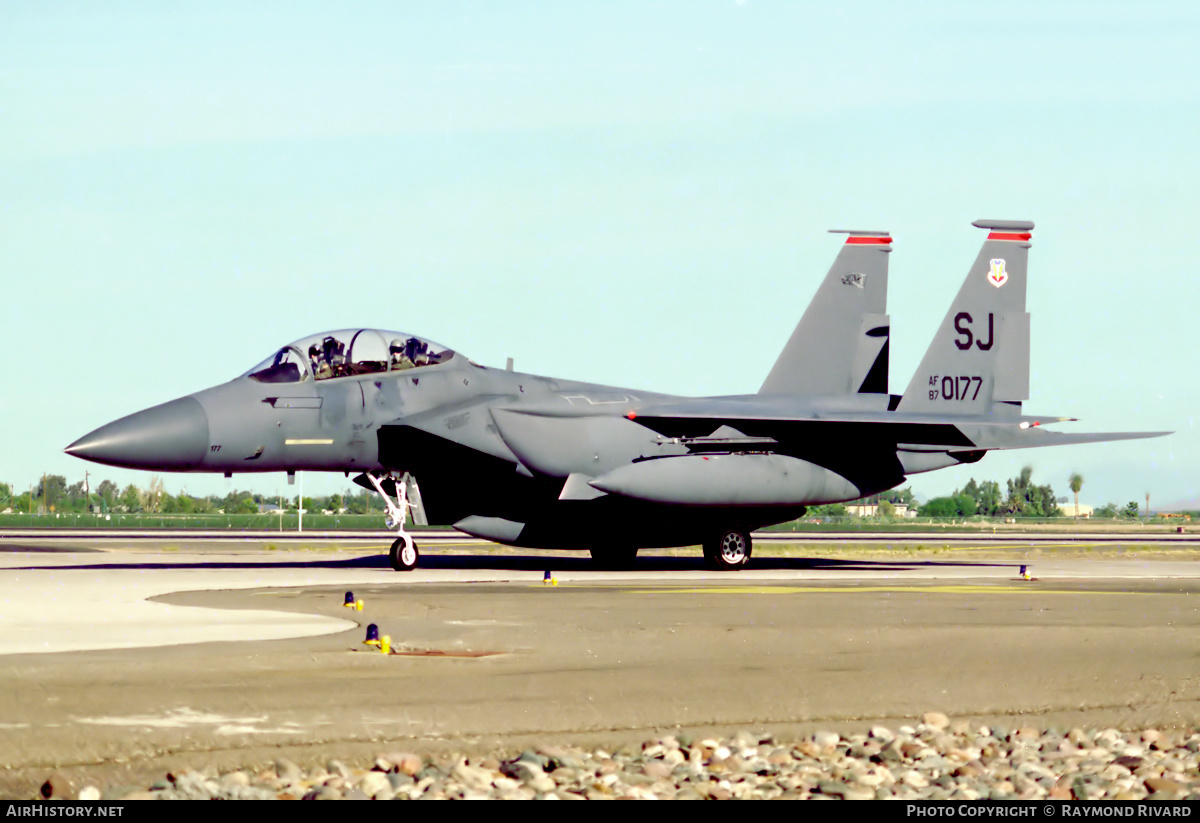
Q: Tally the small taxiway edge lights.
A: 4